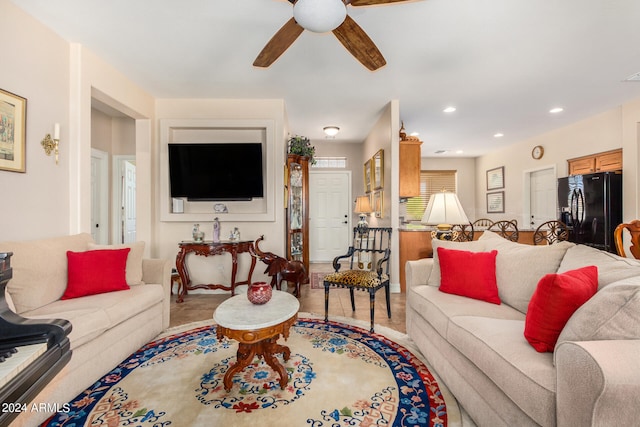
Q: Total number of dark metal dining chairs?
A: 3